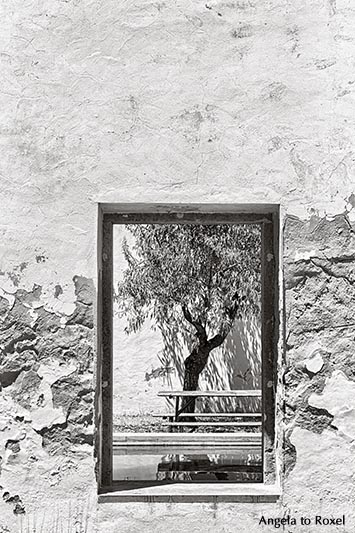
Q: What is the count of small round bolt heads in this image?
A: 5